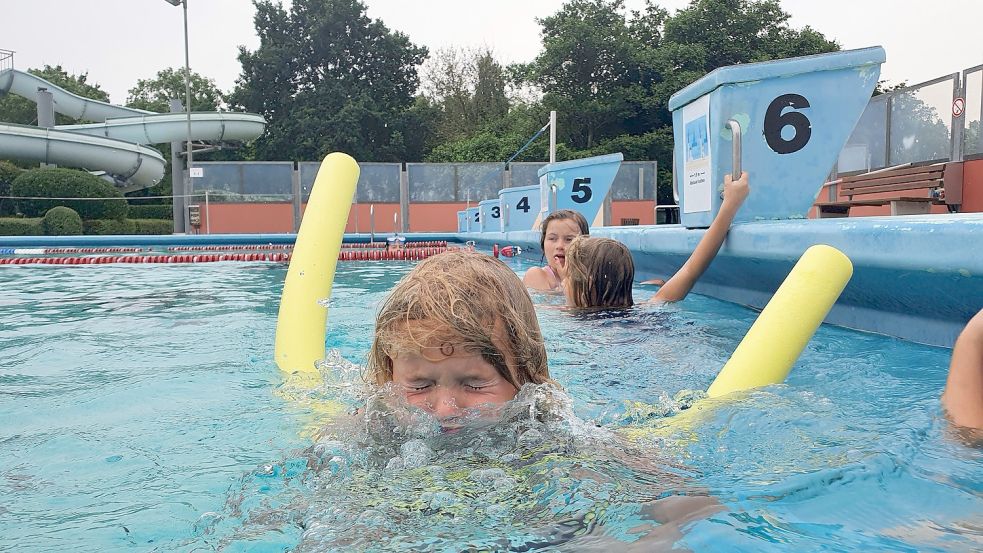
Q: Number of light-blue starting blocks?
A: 6